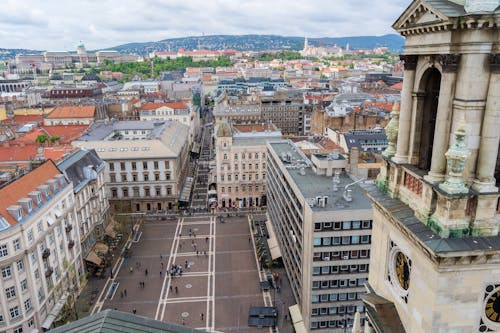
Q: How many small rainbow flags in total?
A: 0